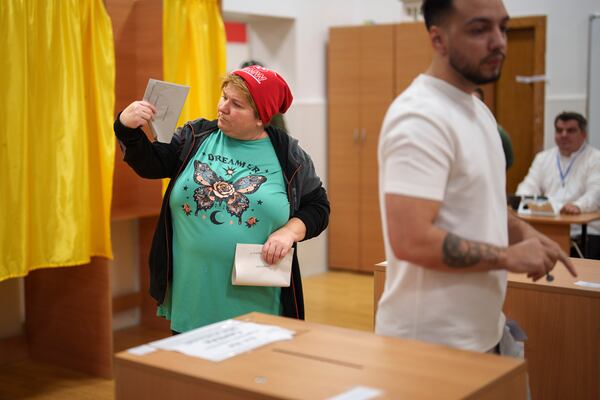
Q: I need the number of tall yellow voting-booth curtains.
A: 2